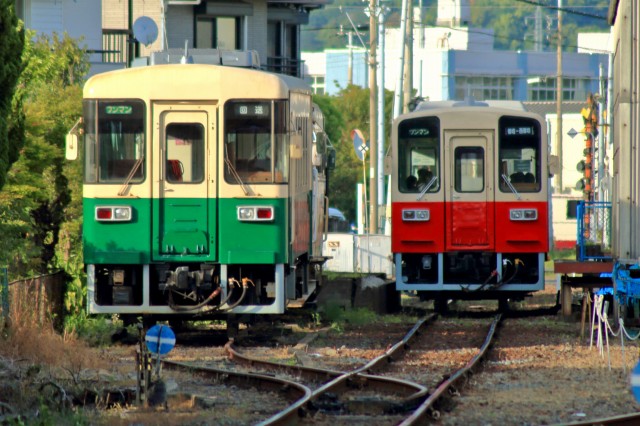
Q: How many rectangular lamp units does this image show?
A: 4